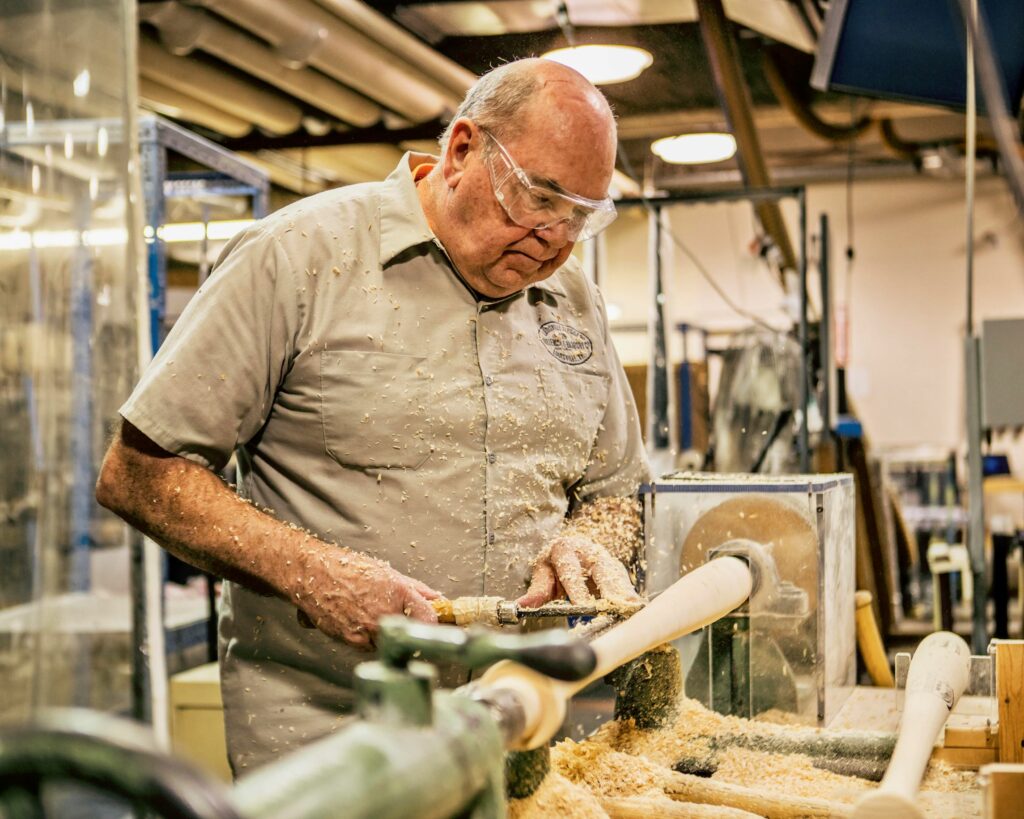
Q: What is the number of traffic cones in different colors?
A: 0